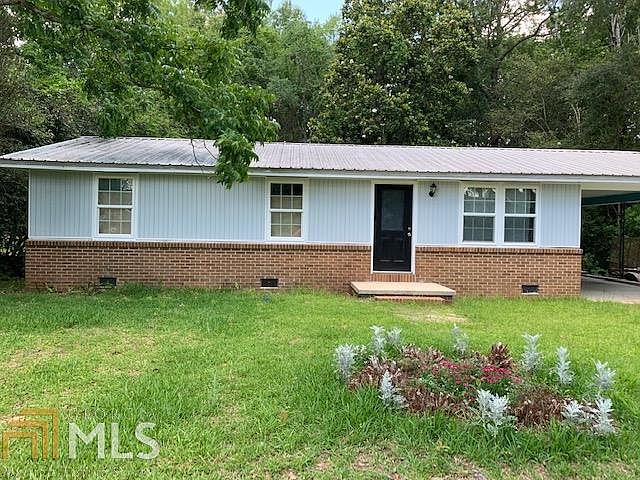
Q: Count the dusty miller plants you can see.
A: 11